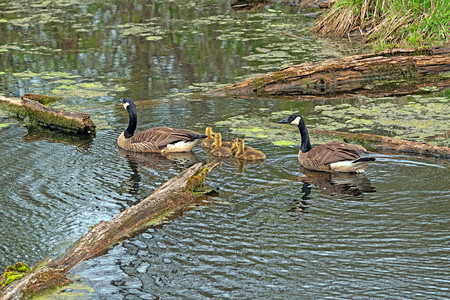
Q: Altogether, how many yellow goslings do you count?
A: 4